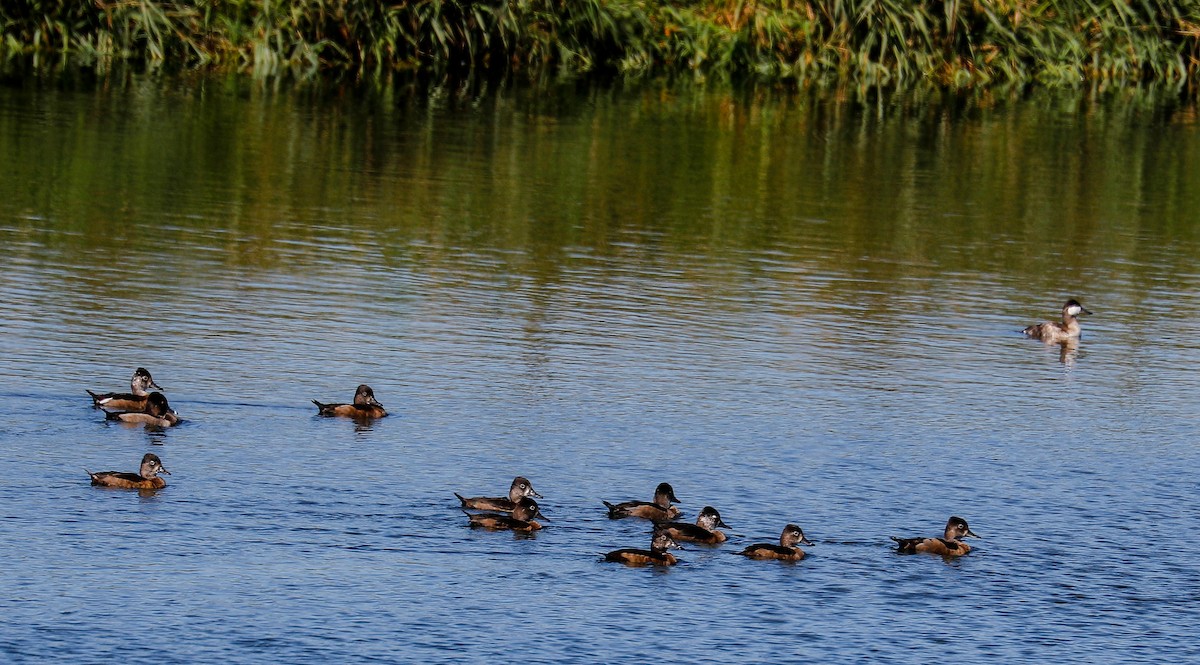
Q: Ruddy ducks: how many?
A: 1